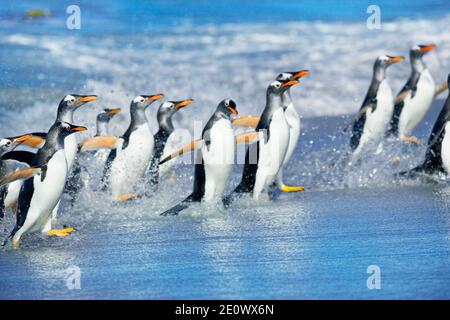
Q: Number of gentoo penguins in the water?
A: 12